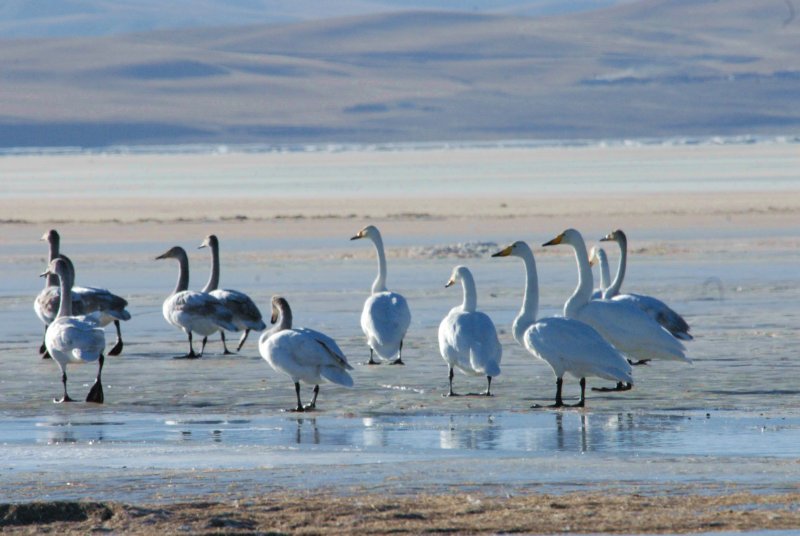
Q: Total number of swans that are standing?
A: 12